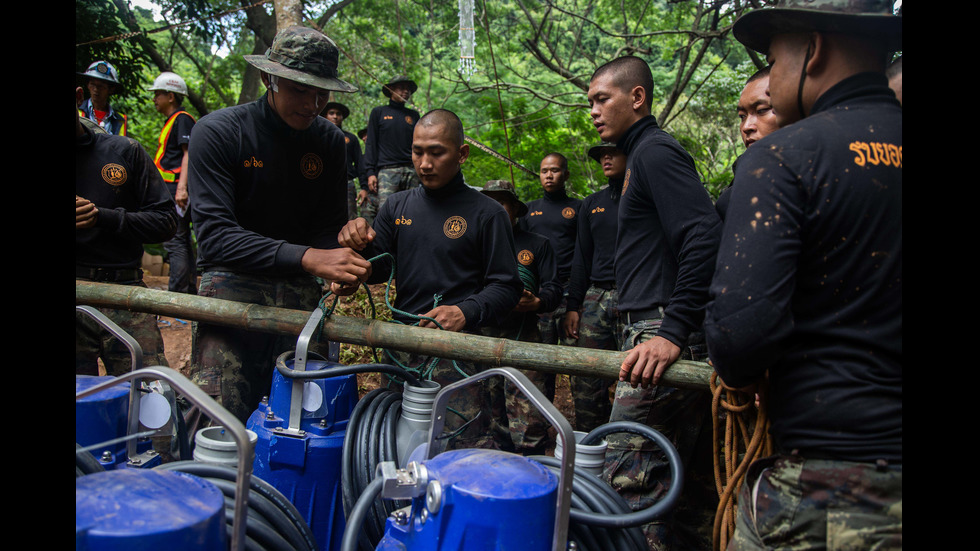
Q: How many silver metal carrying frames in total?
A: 4